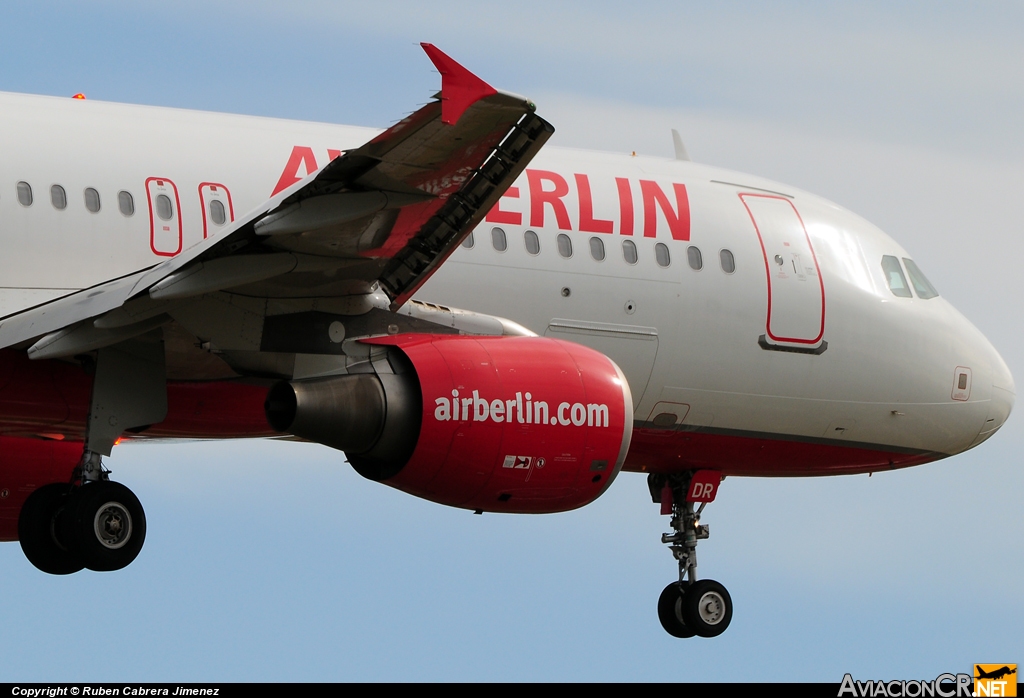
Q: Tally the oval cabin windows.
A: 15